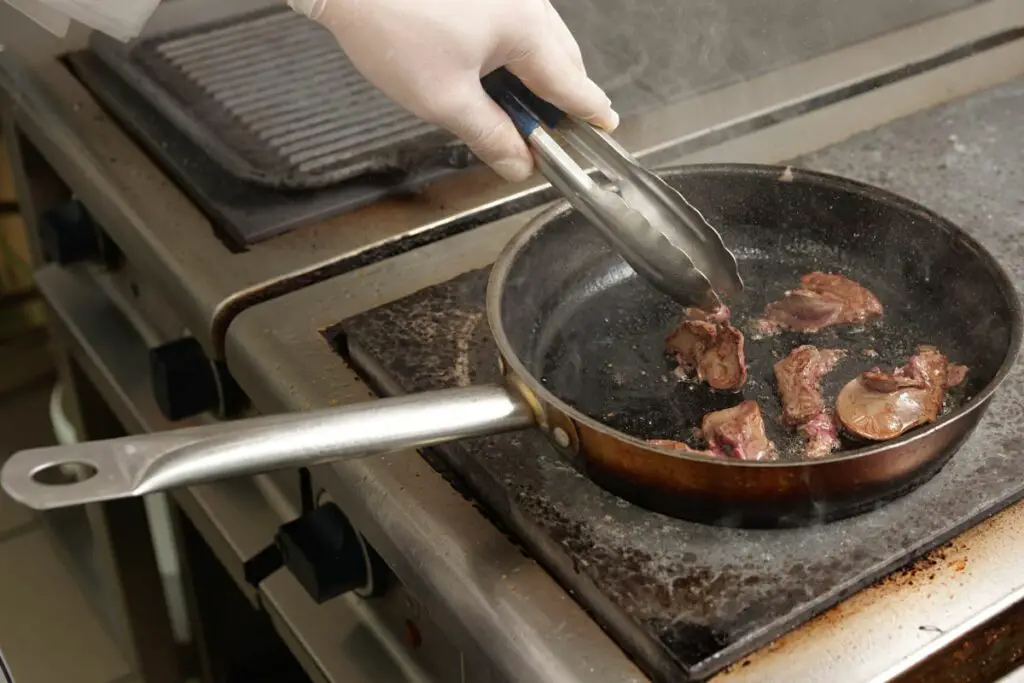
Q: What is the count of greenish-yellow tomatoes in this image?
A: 0